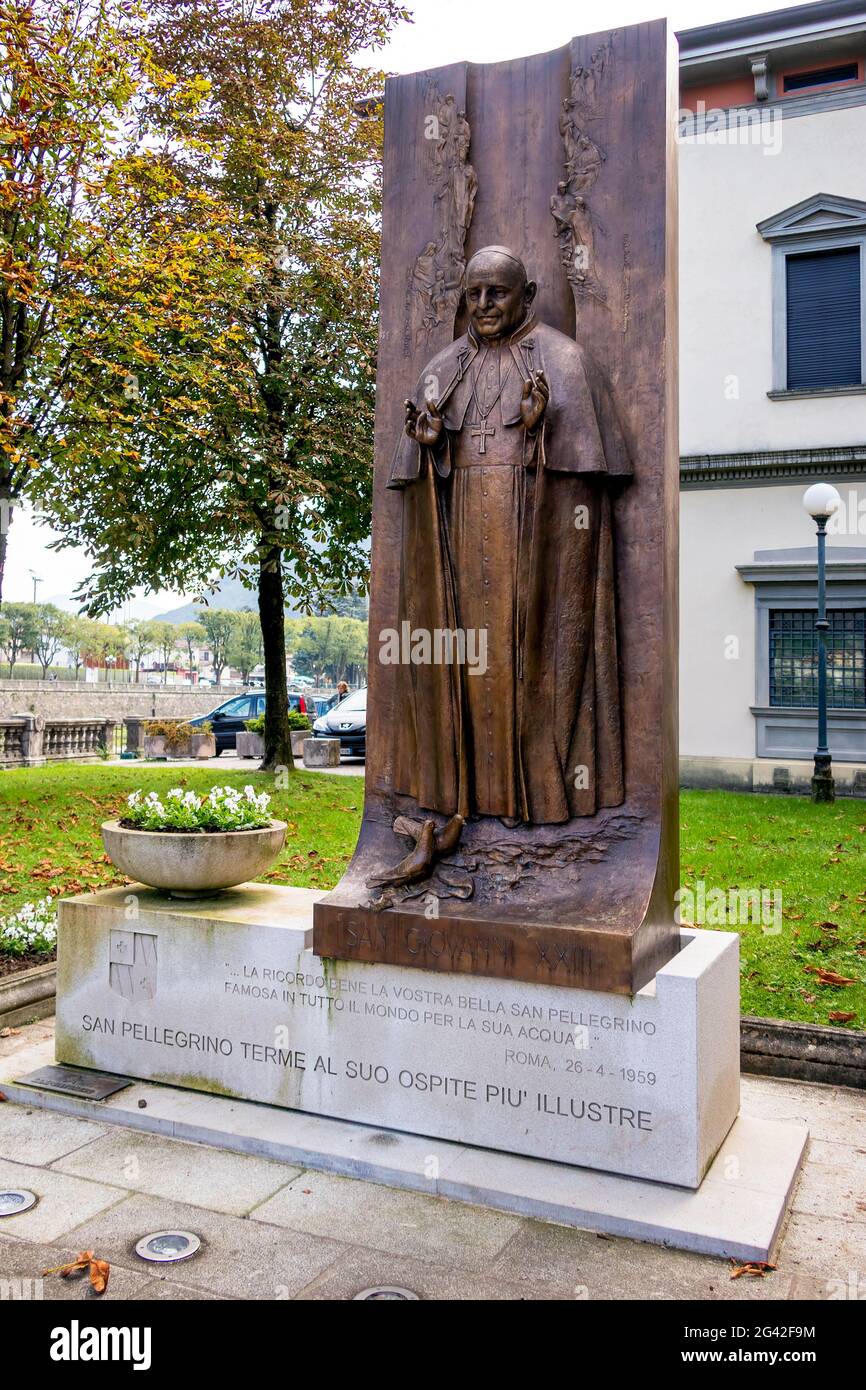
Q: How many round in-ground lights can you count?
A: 3